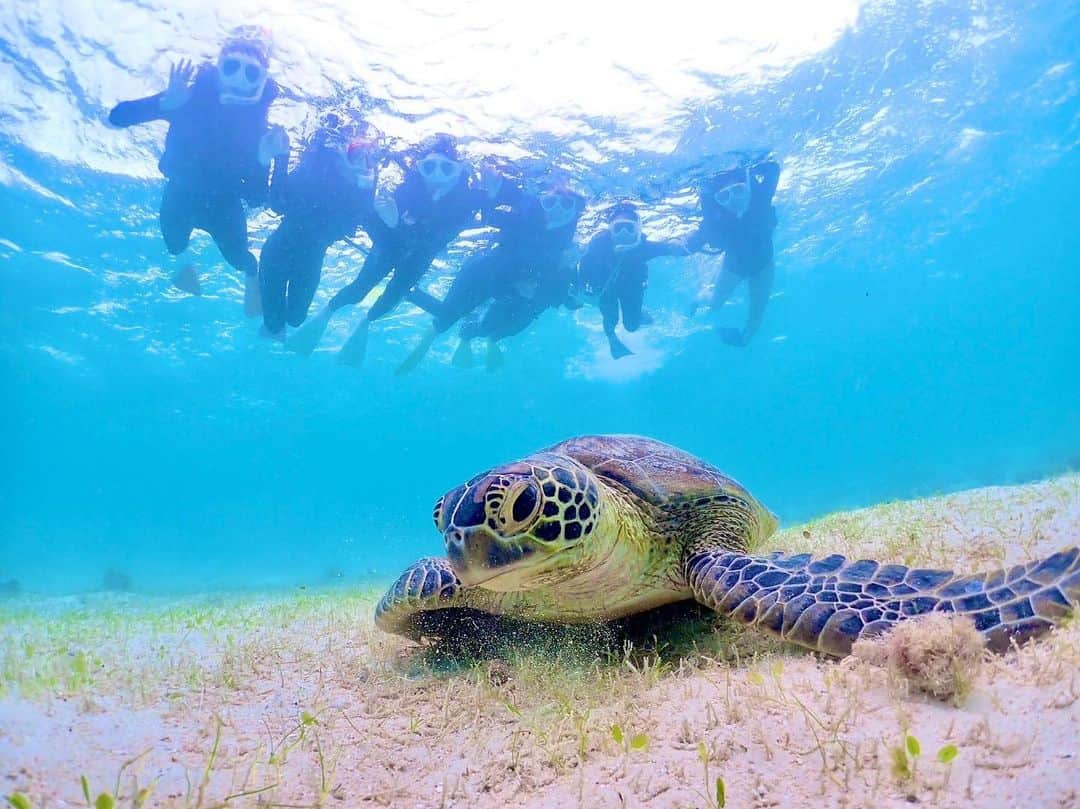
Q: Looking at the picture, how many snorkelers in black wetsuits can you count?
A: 6